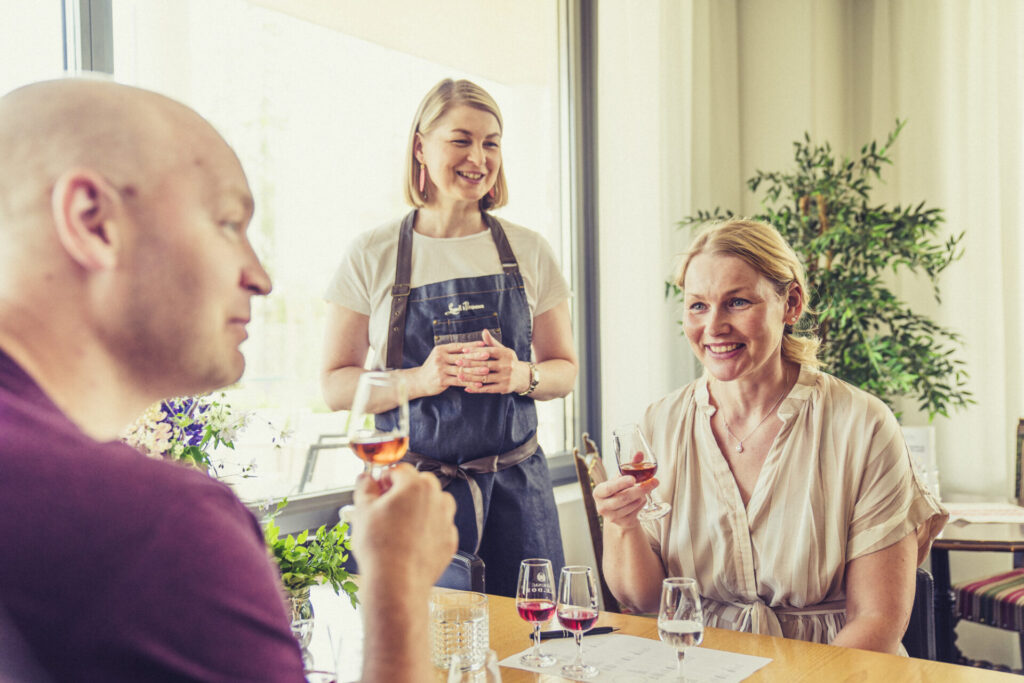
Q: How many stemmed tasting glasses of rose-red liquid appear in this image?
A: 2